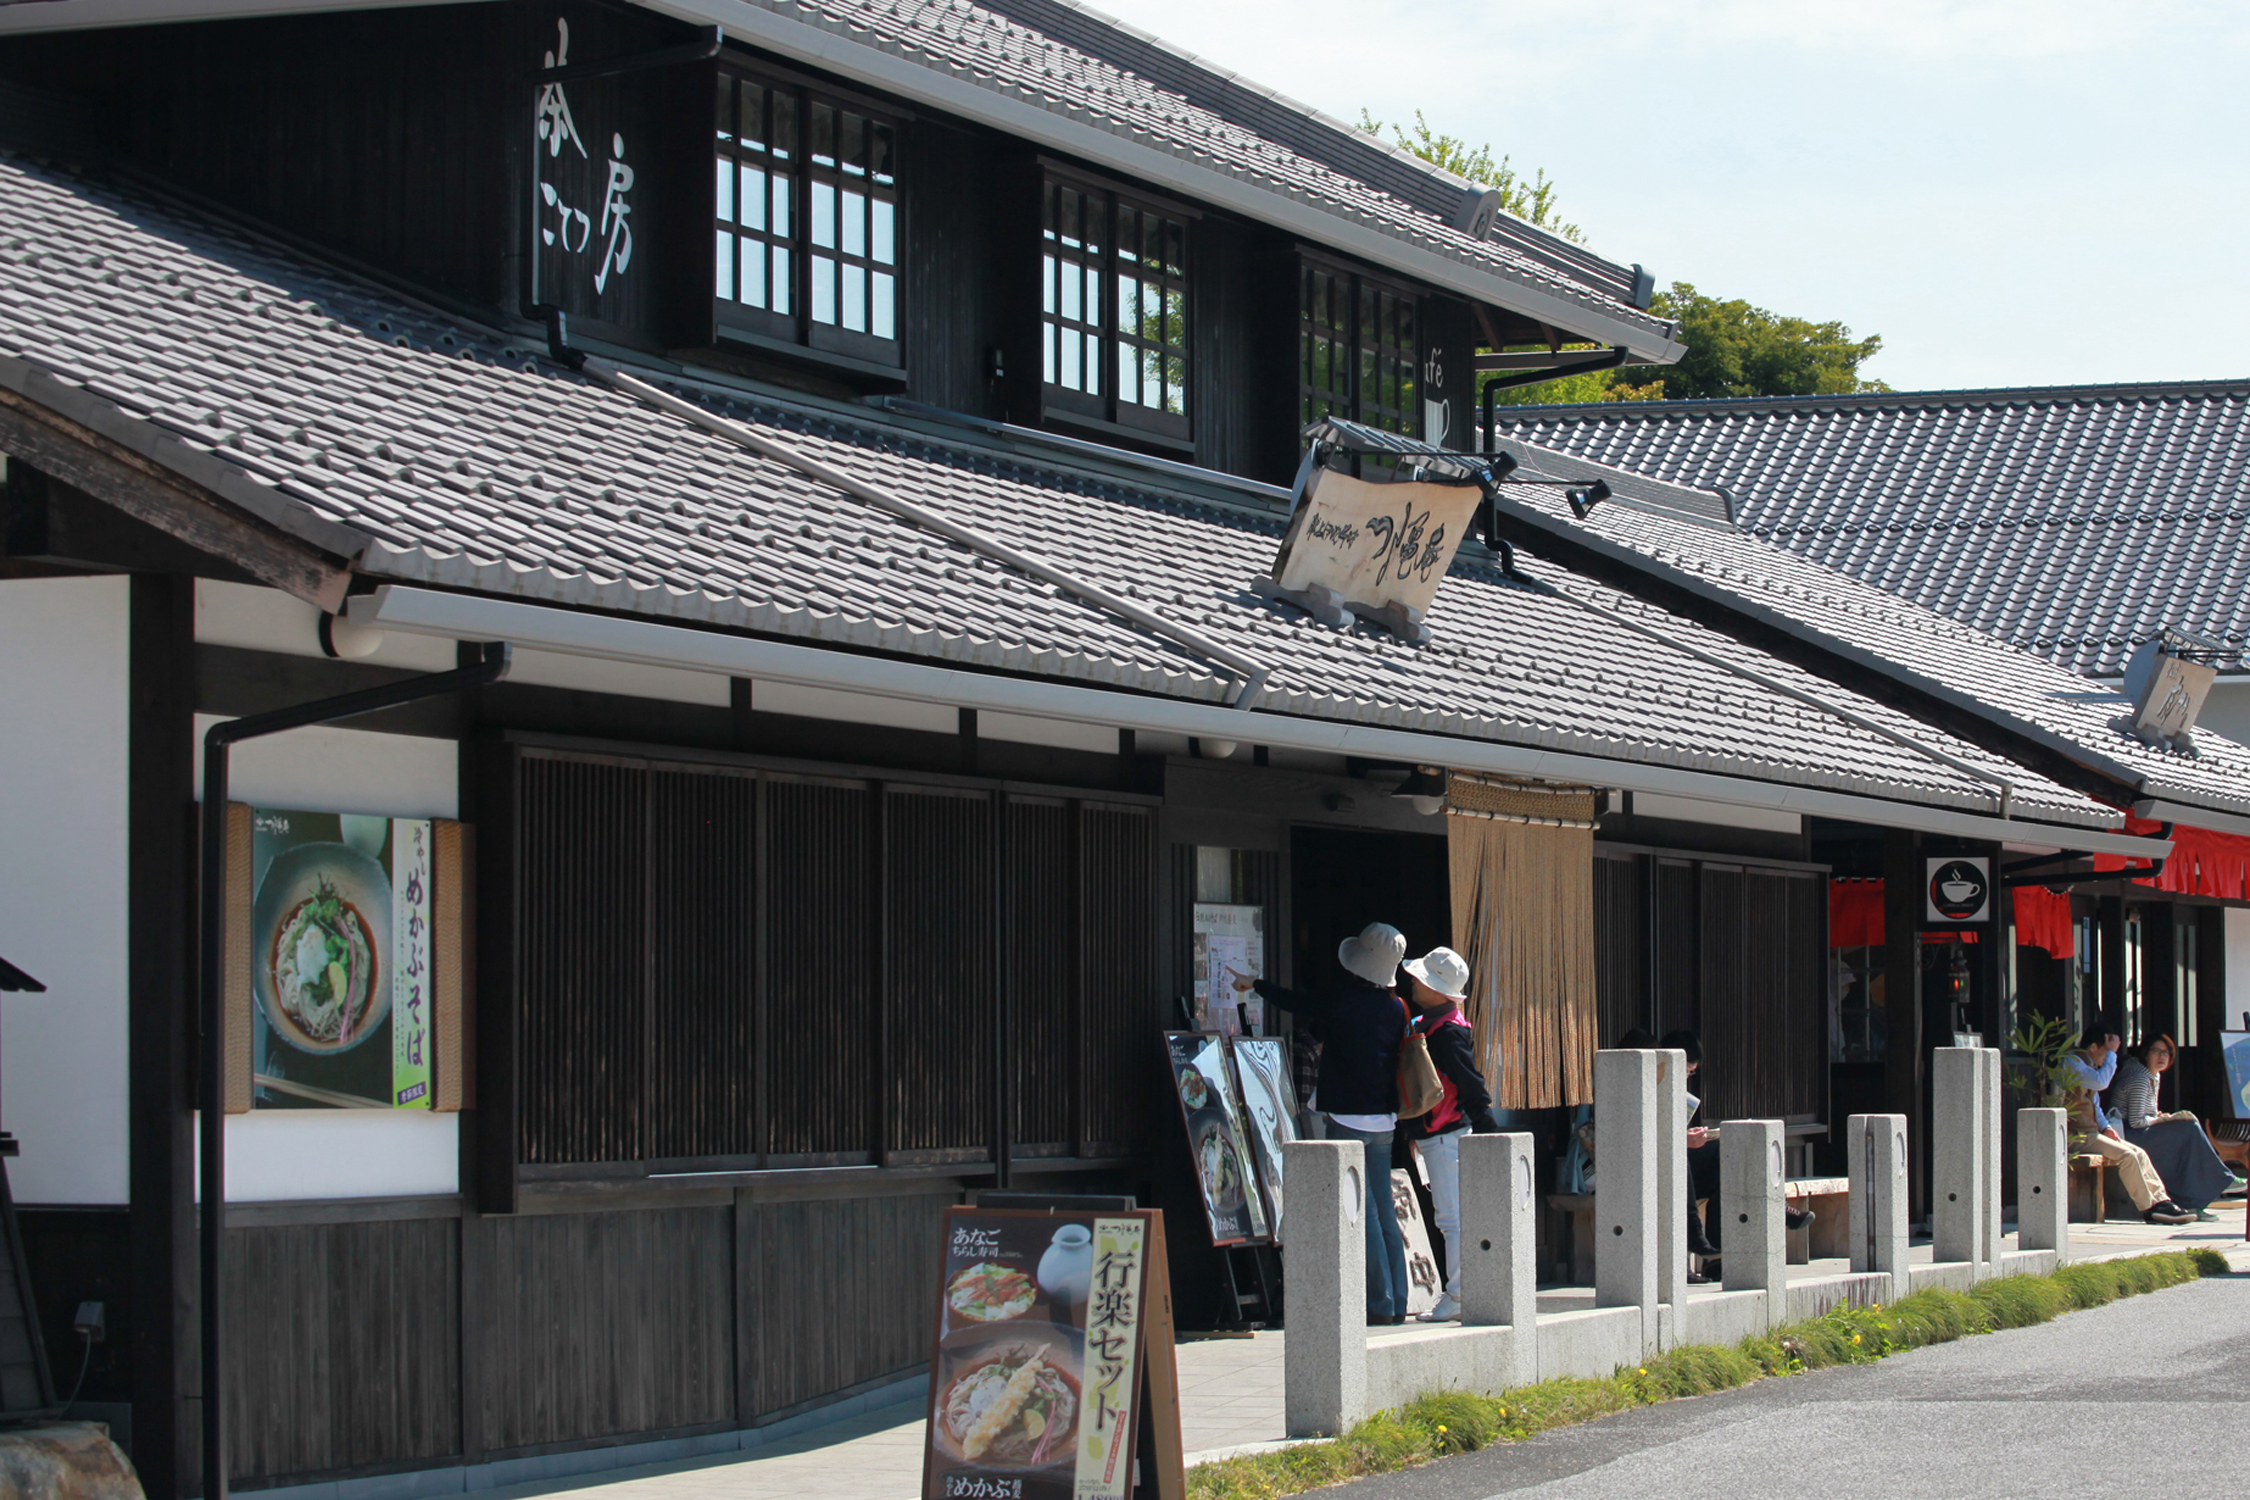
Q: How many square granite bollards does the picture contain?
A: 9